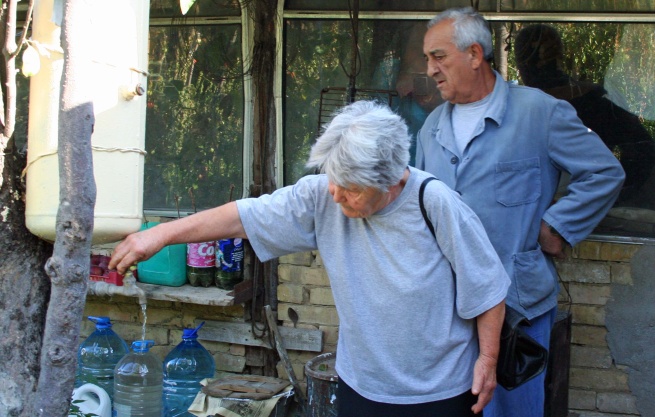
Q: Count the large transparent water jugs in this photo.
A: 3